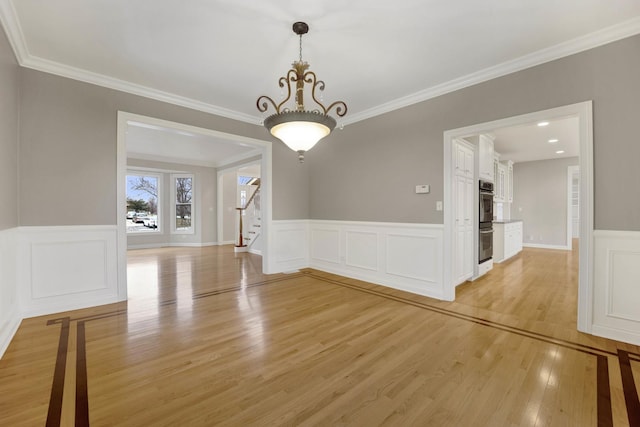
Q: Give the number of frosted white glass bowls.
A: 1